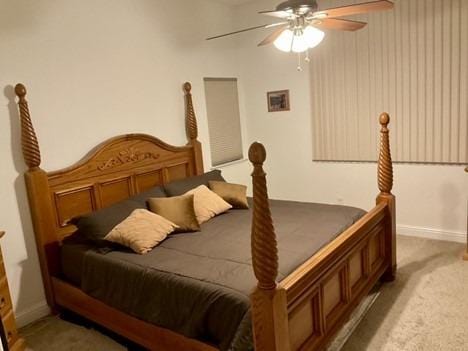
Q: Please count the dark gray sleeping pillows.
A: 2